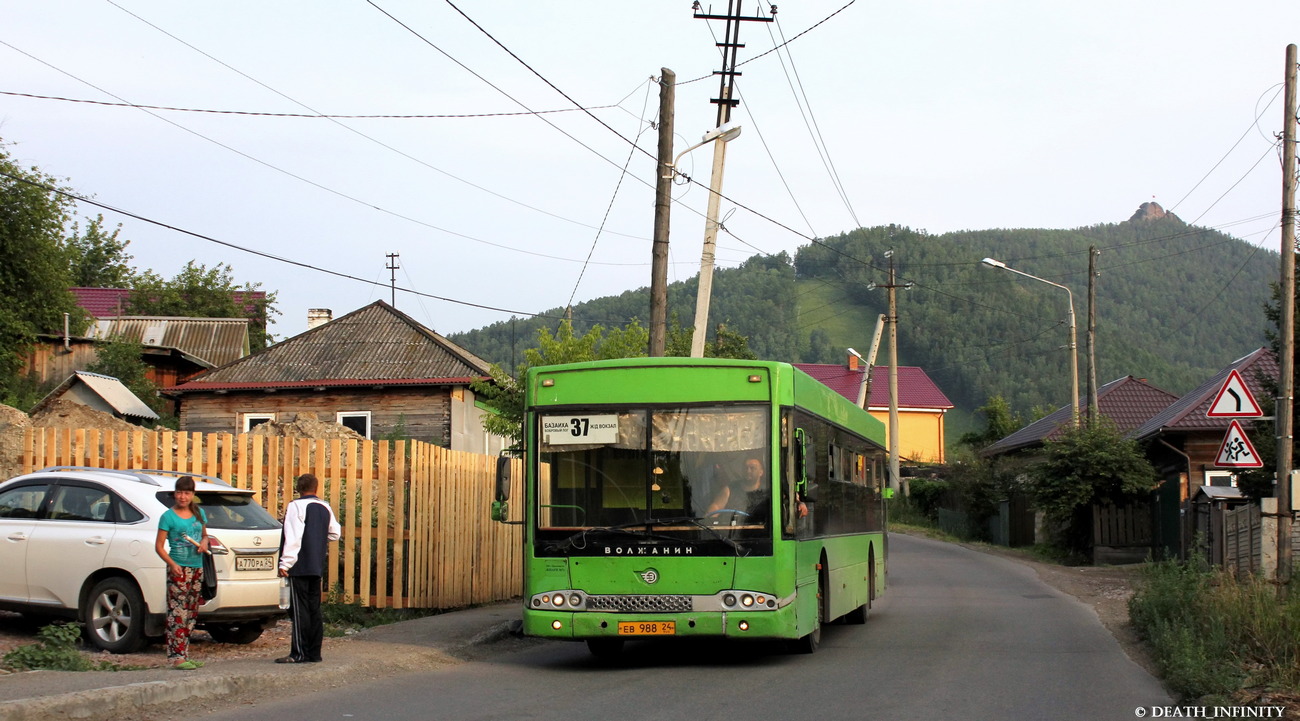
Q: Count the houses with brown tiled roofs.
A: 2